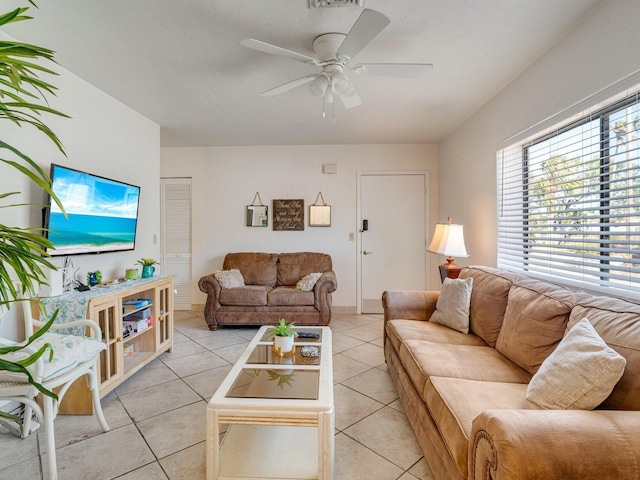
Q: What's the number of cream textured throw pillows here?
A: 4